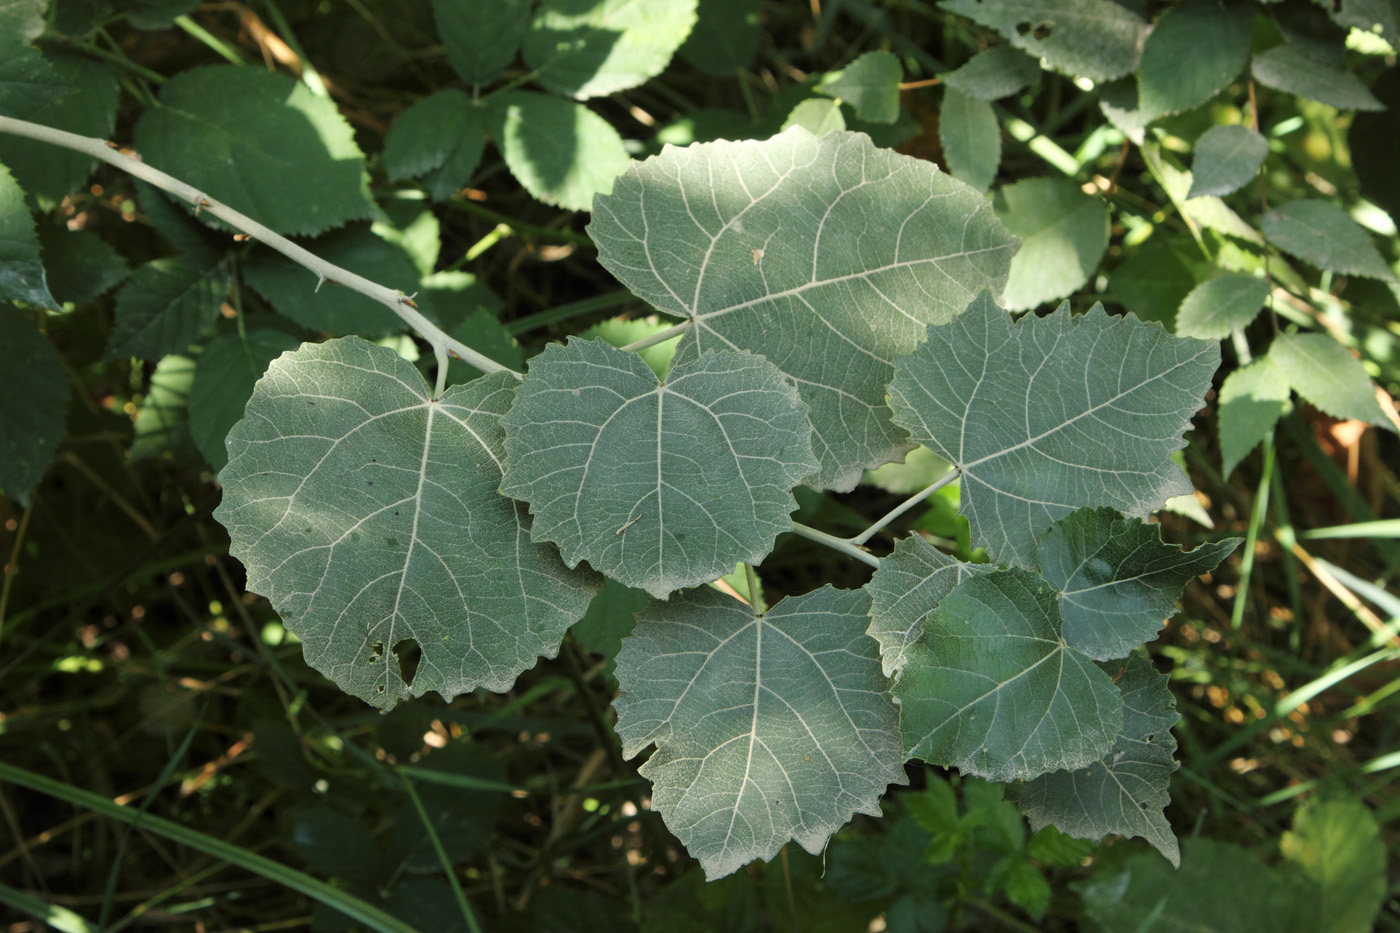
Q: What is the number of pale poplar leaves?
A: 9